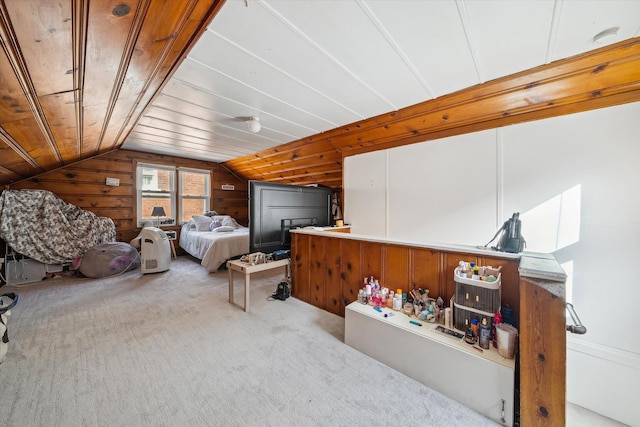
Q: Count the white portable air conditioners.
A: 1